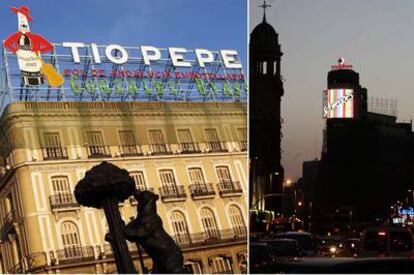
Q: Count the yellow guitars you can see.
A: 1